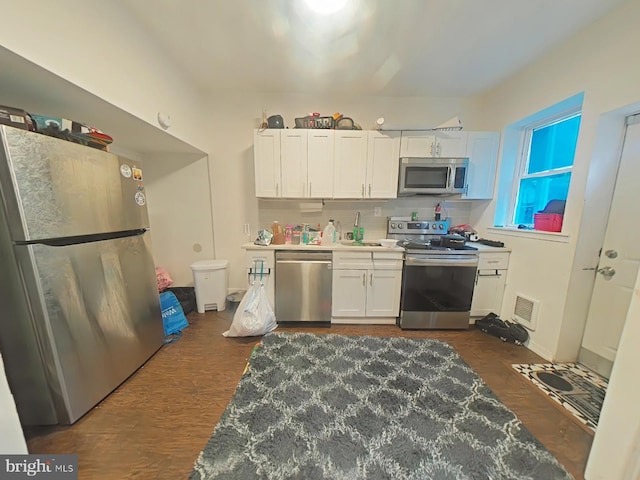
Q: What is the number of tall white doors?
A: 1